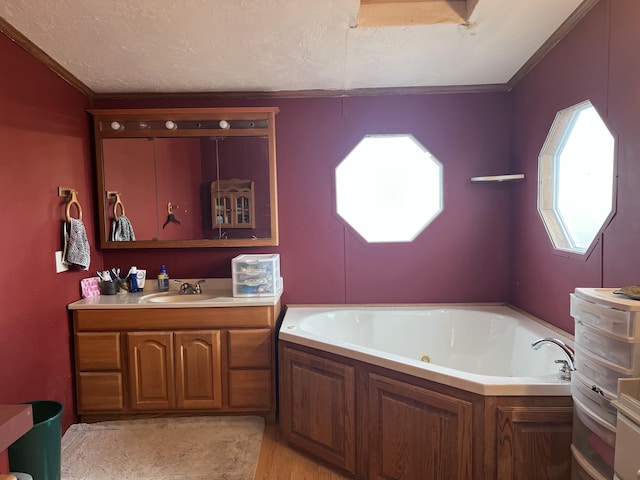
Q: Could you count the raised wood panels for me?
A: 5